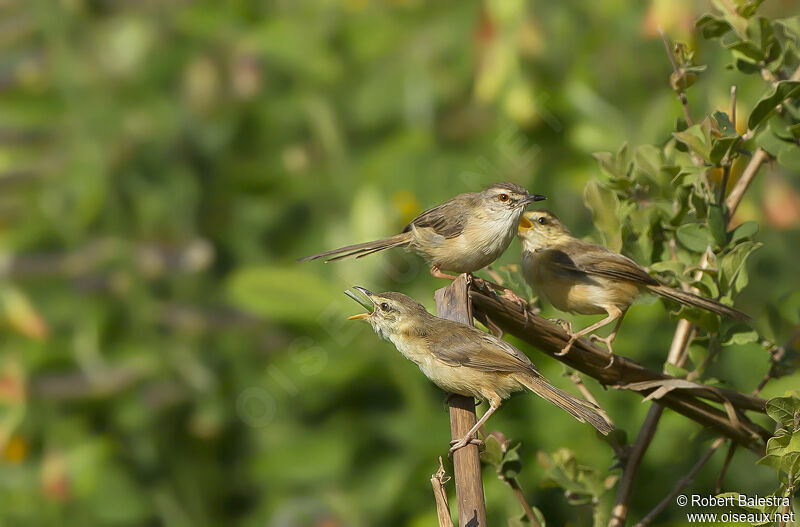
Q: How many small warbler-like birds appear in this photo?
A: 3